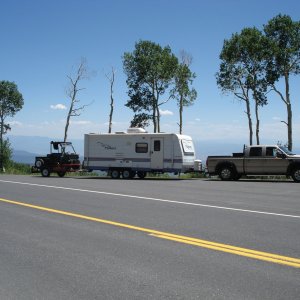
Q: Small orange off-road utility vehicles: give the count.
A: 0